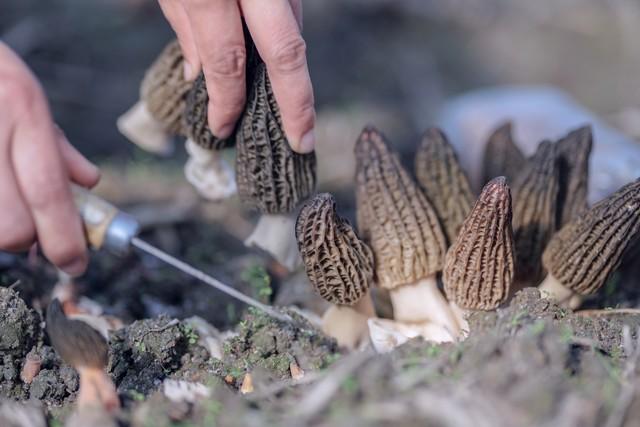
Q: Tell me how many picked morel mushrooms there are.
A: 3